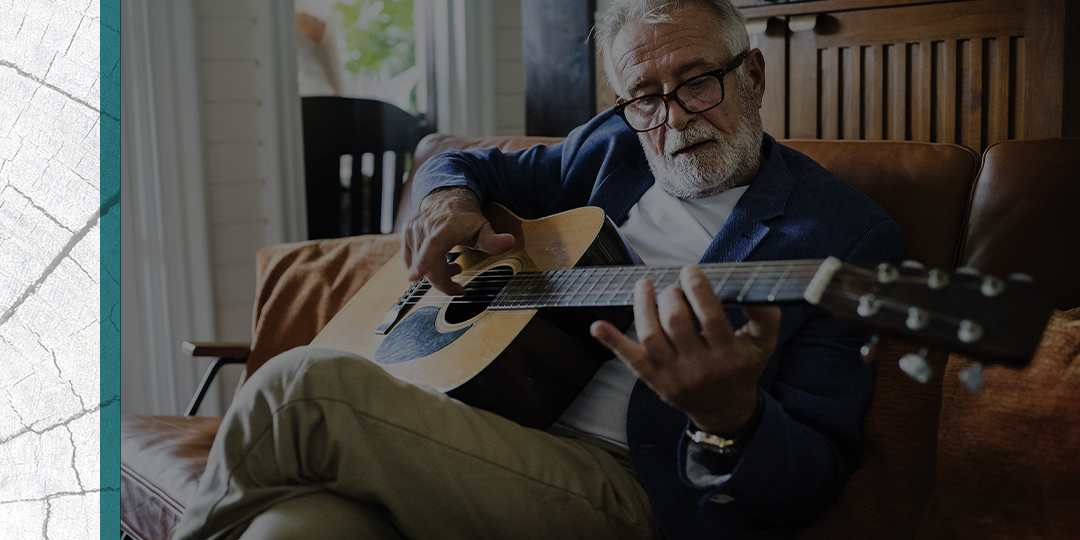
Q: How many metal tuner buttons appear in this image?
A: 6